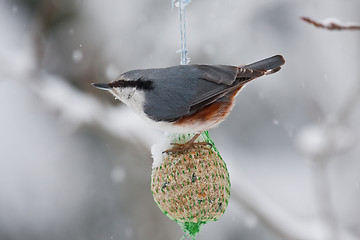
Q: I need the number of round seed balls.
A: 1